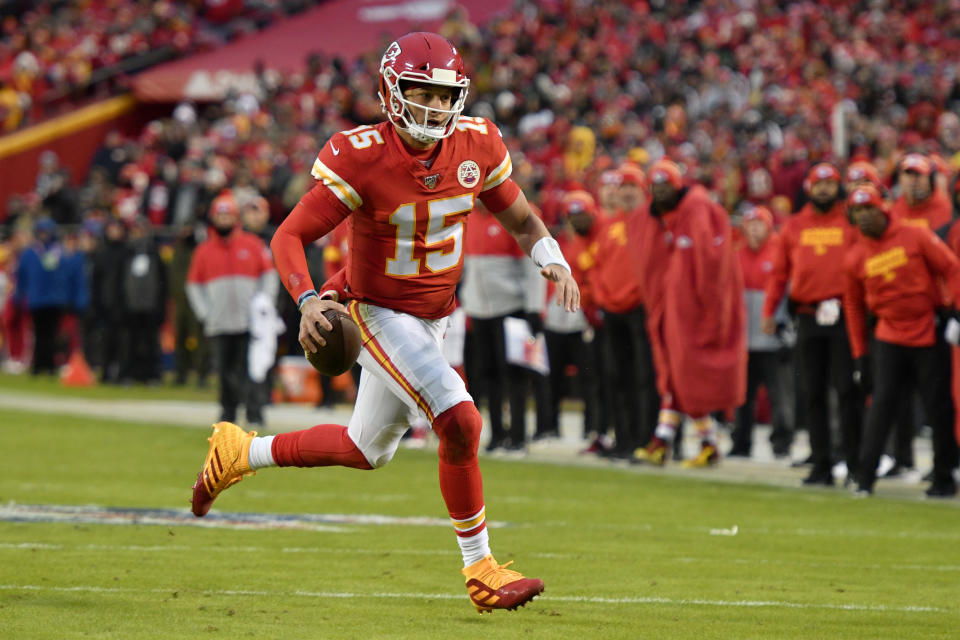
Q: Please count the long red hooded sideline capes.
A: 1